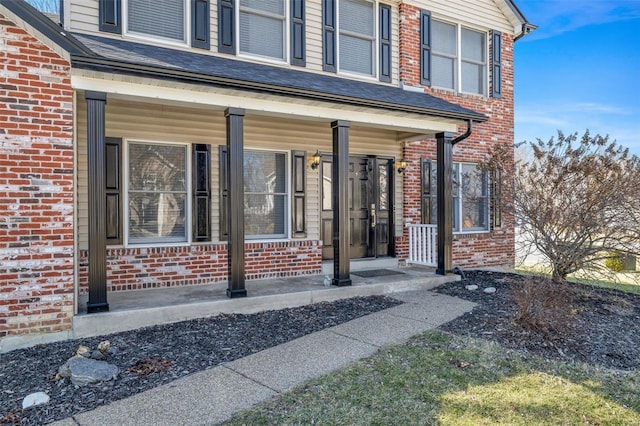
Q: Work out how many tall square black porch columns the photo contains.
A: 4